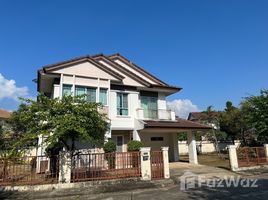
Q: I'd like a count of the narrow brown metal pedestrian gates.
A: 1